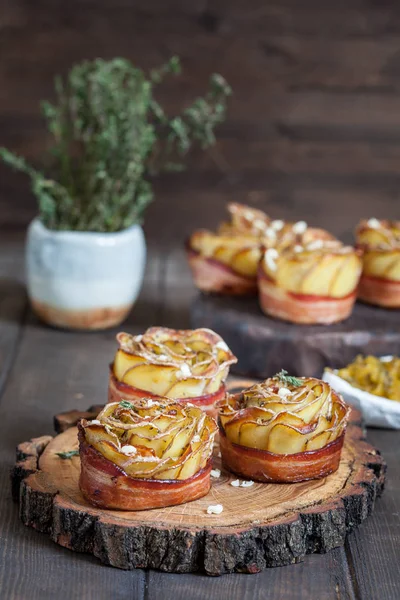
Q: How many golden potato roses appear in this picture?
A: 6